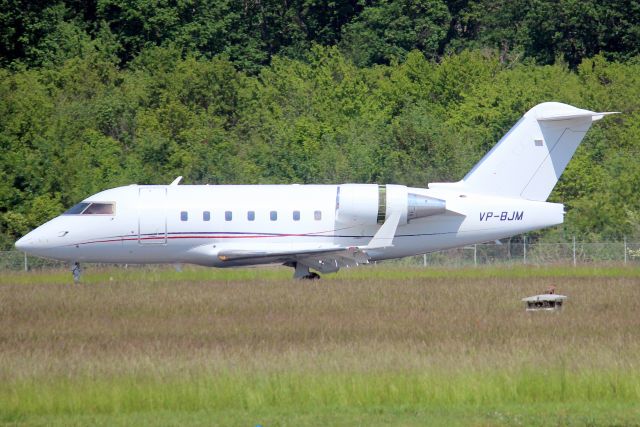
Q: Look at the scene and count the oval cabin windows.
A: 7